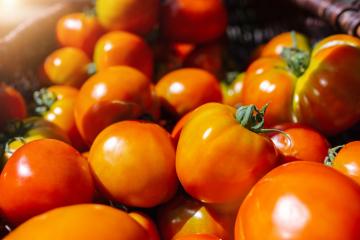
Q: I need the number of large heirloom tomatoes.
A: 1